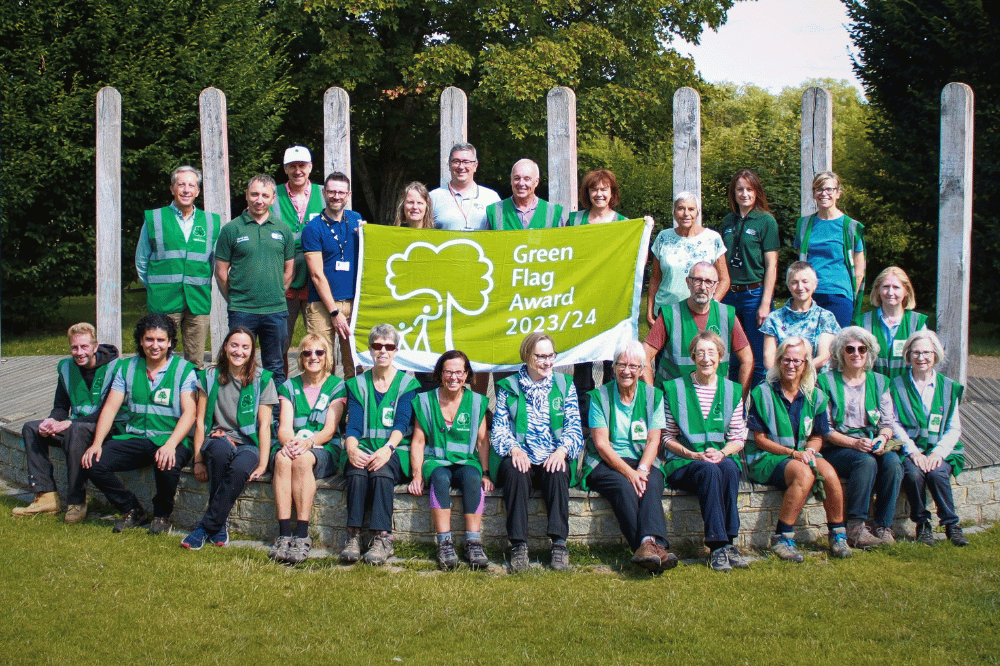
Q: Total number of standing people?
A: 11